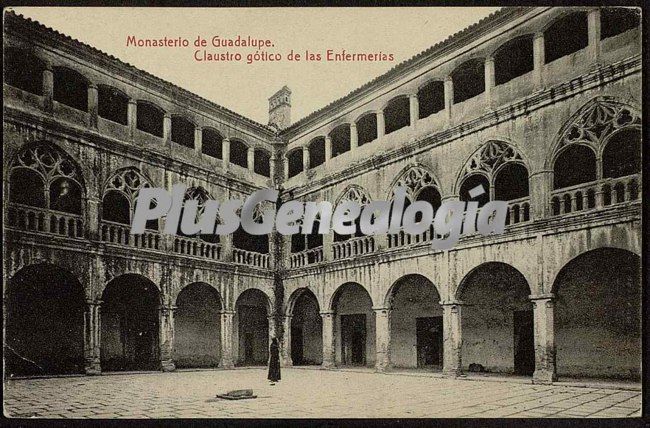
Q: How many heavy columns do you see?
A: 8